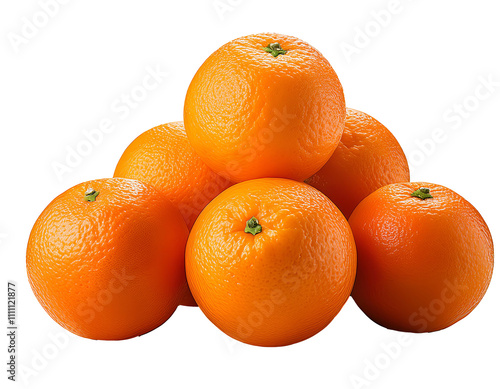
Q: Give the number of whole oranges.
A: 6